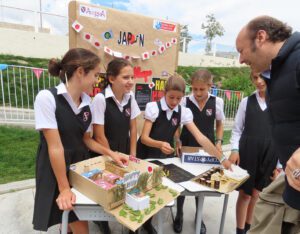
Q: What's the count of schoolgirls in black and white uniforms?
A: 5